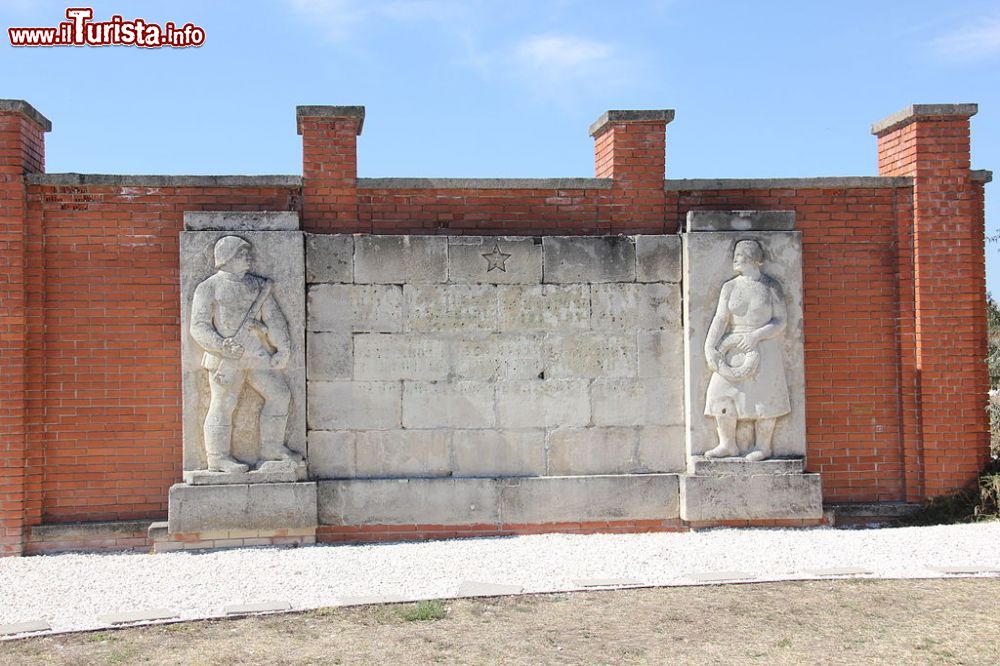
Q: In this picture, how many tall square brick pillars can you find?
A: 4